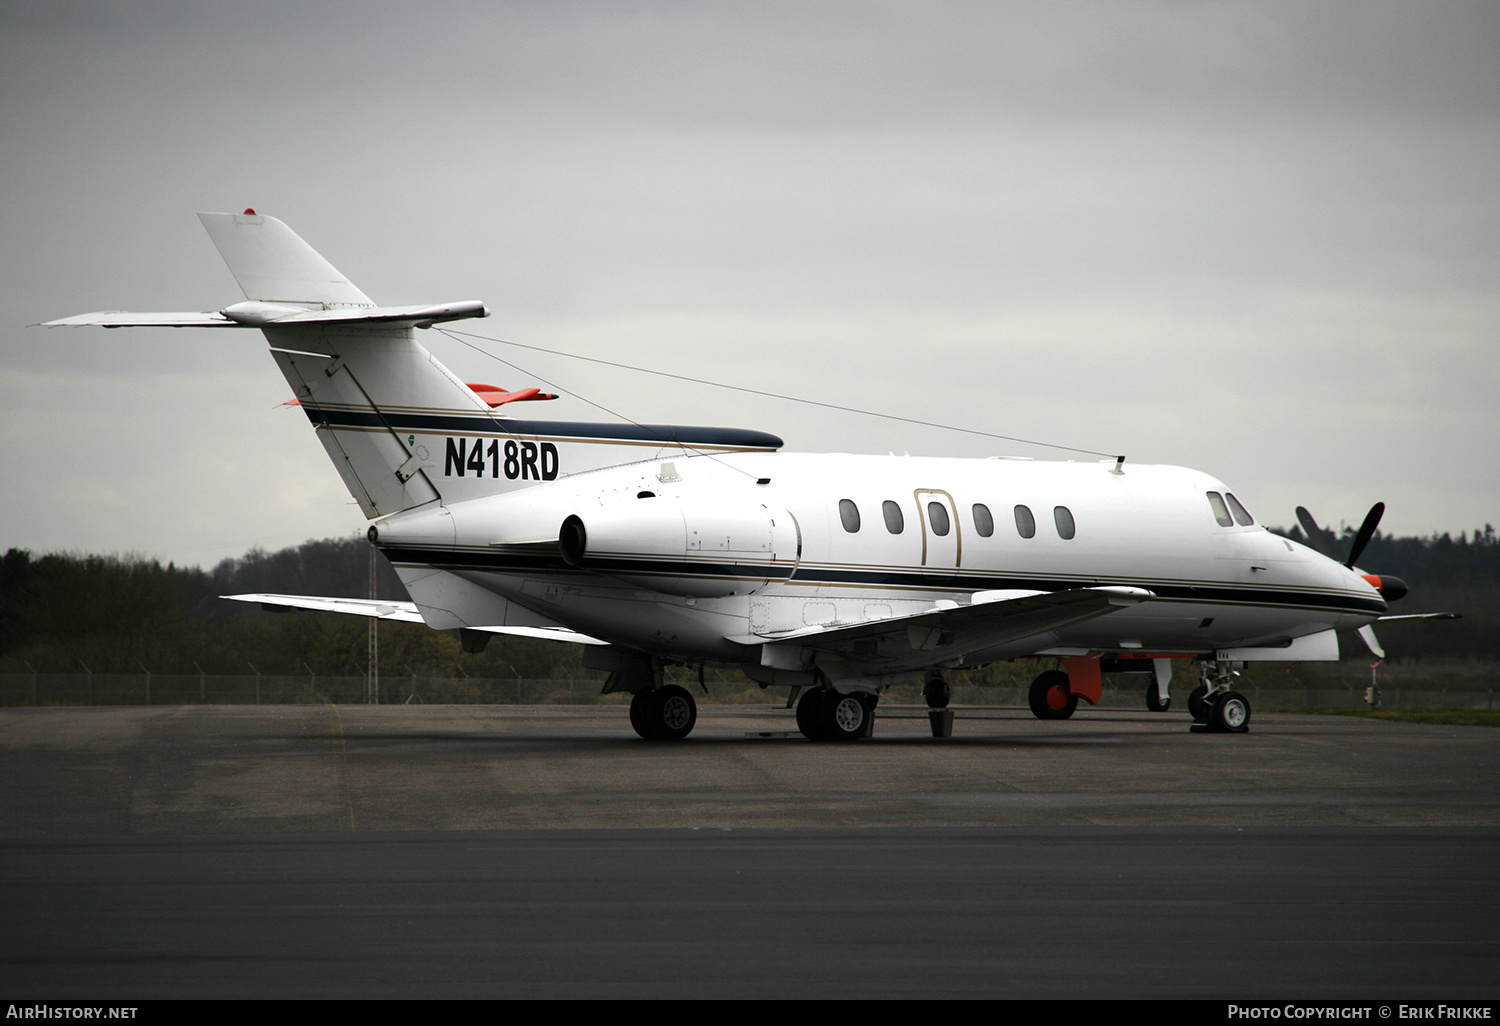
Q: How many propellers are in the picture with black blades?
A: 1